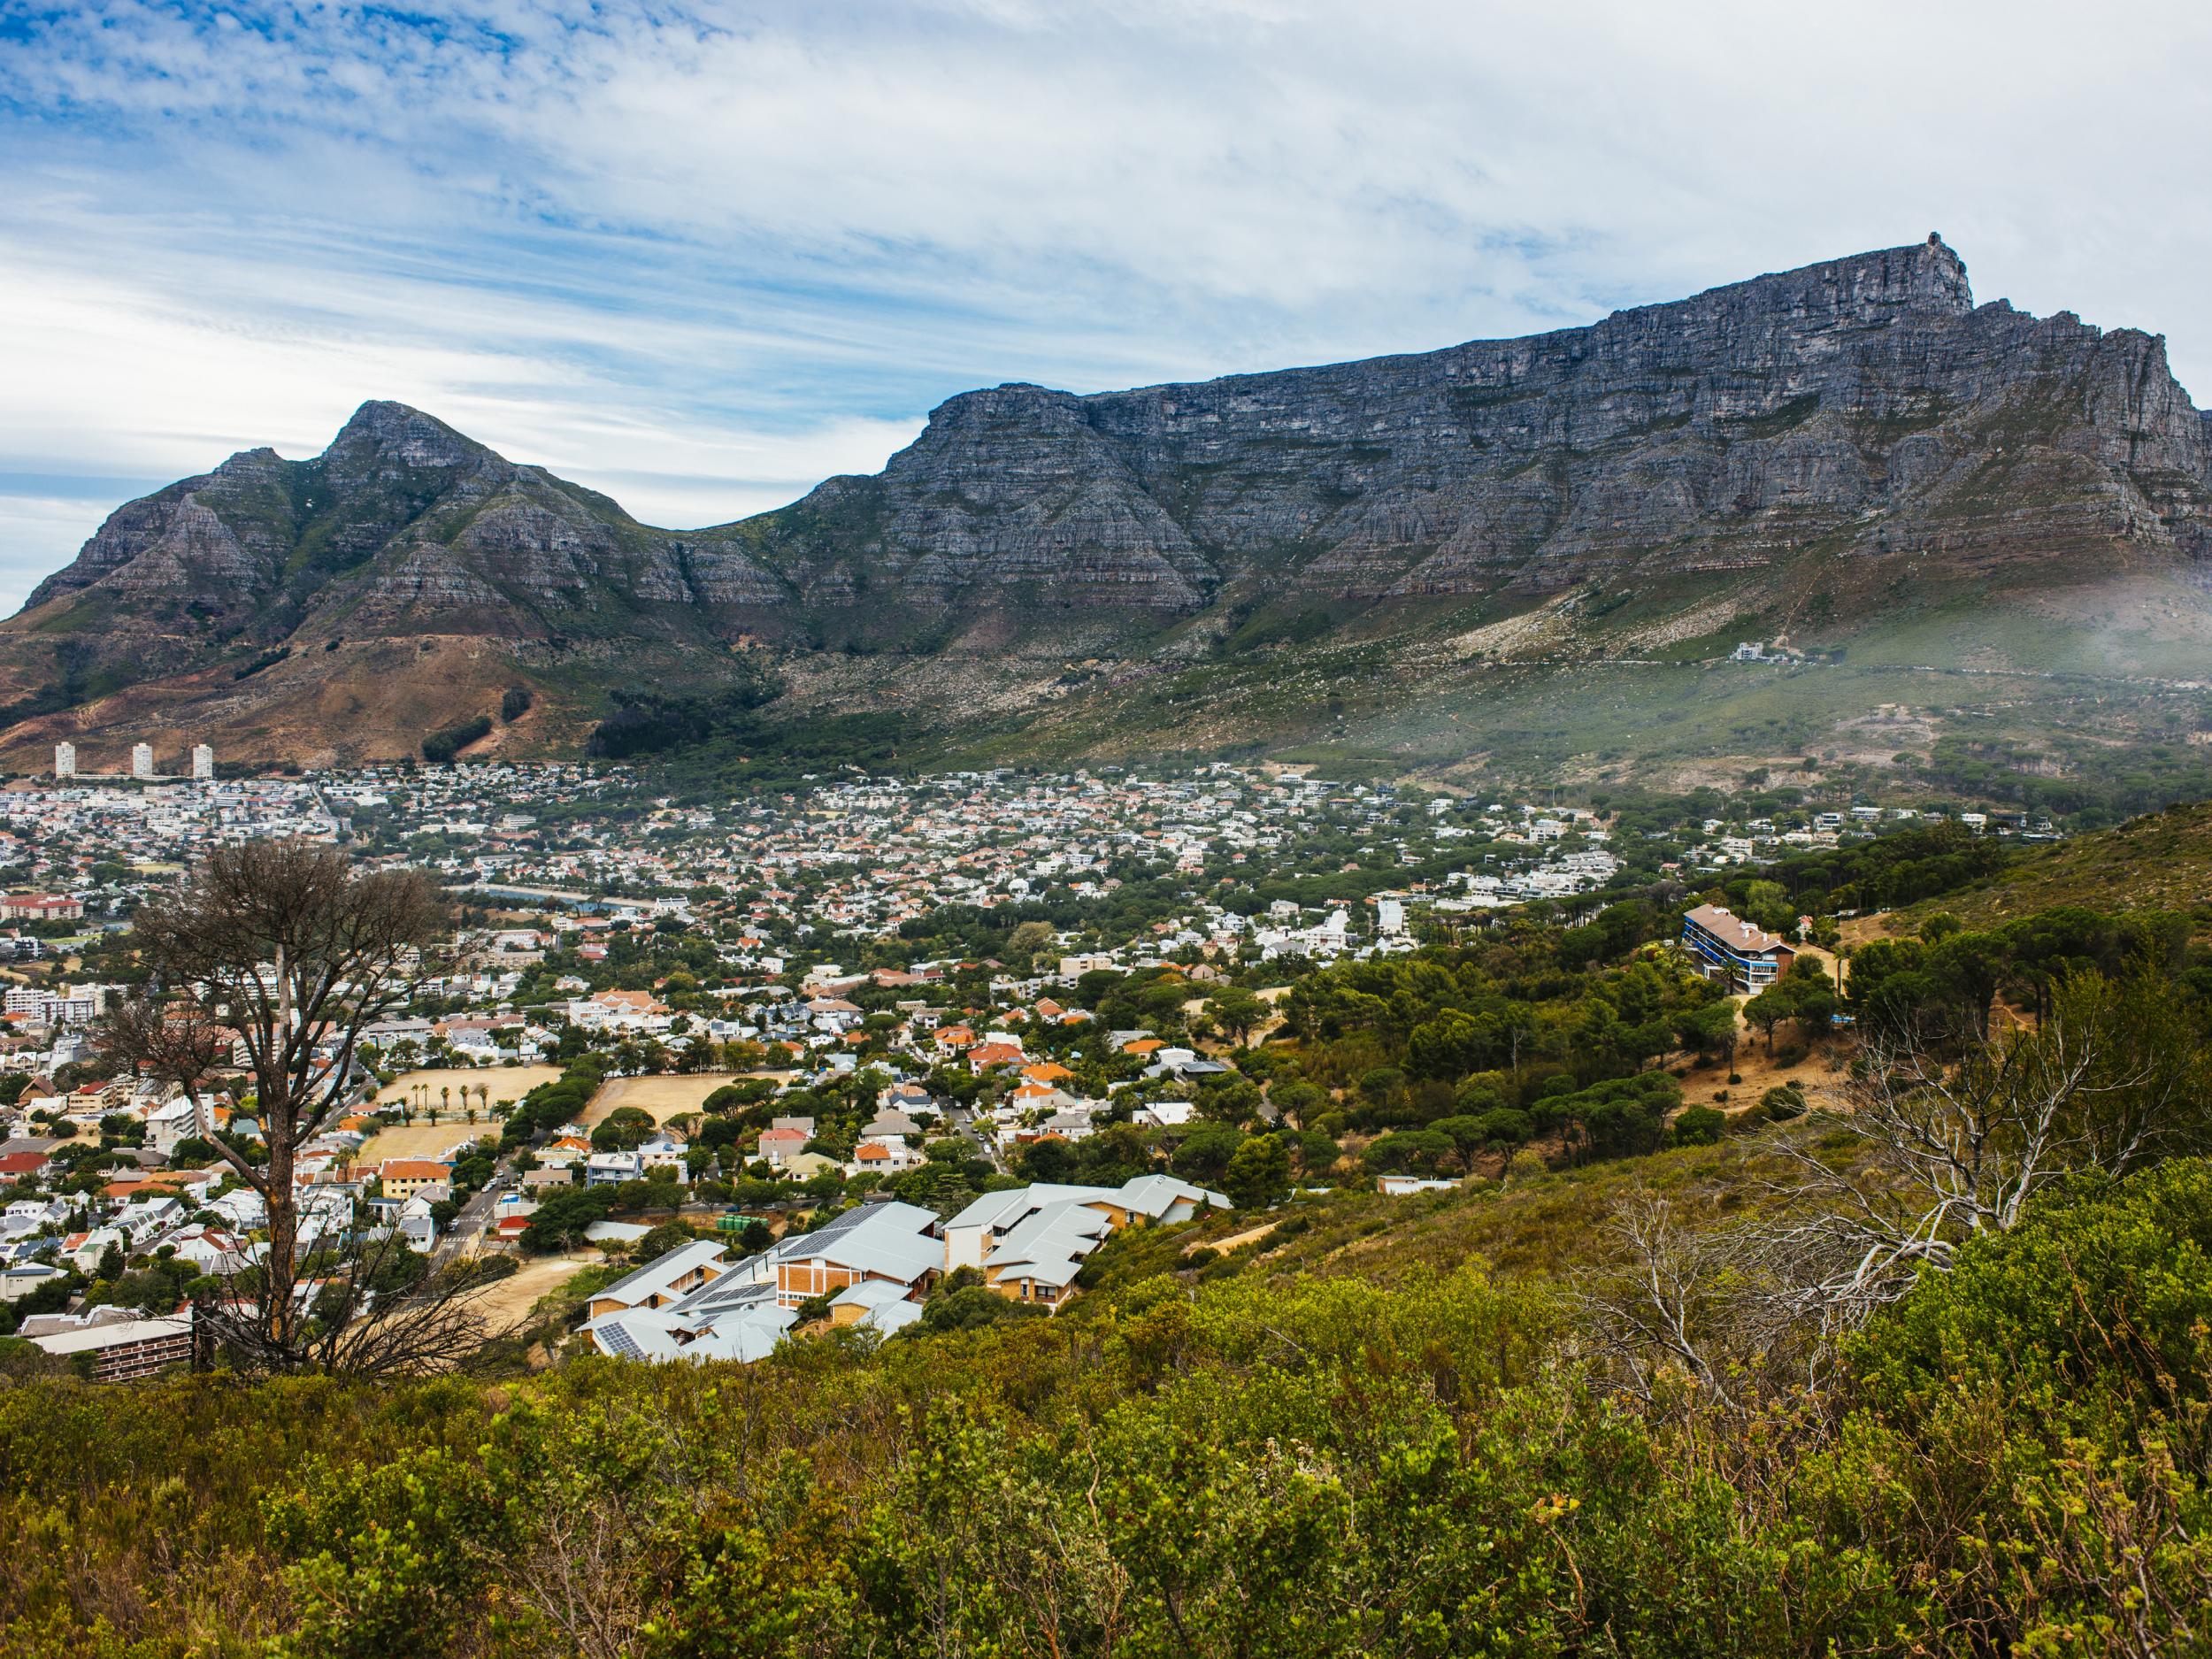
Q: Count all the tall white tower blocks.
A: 3